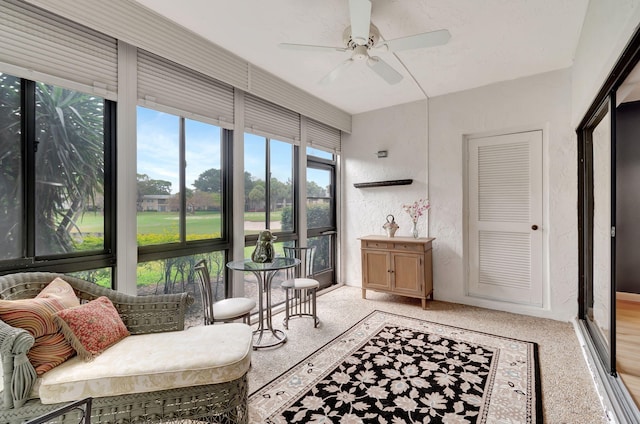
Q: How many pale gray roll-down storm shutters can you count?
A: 4